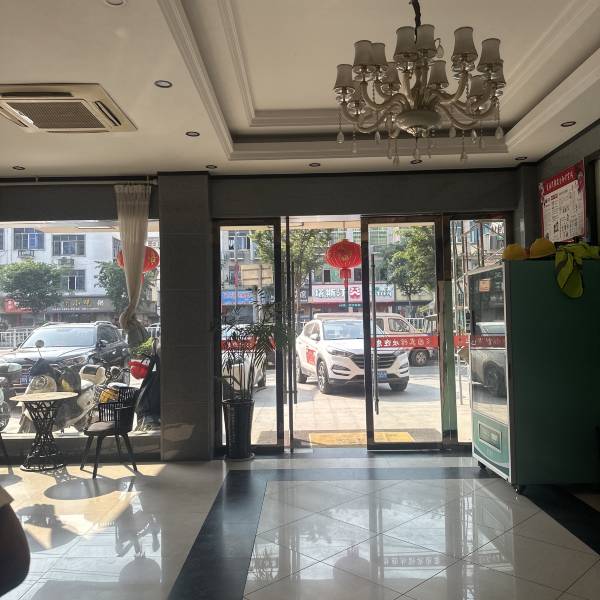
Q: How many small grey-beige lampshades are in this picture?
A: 12